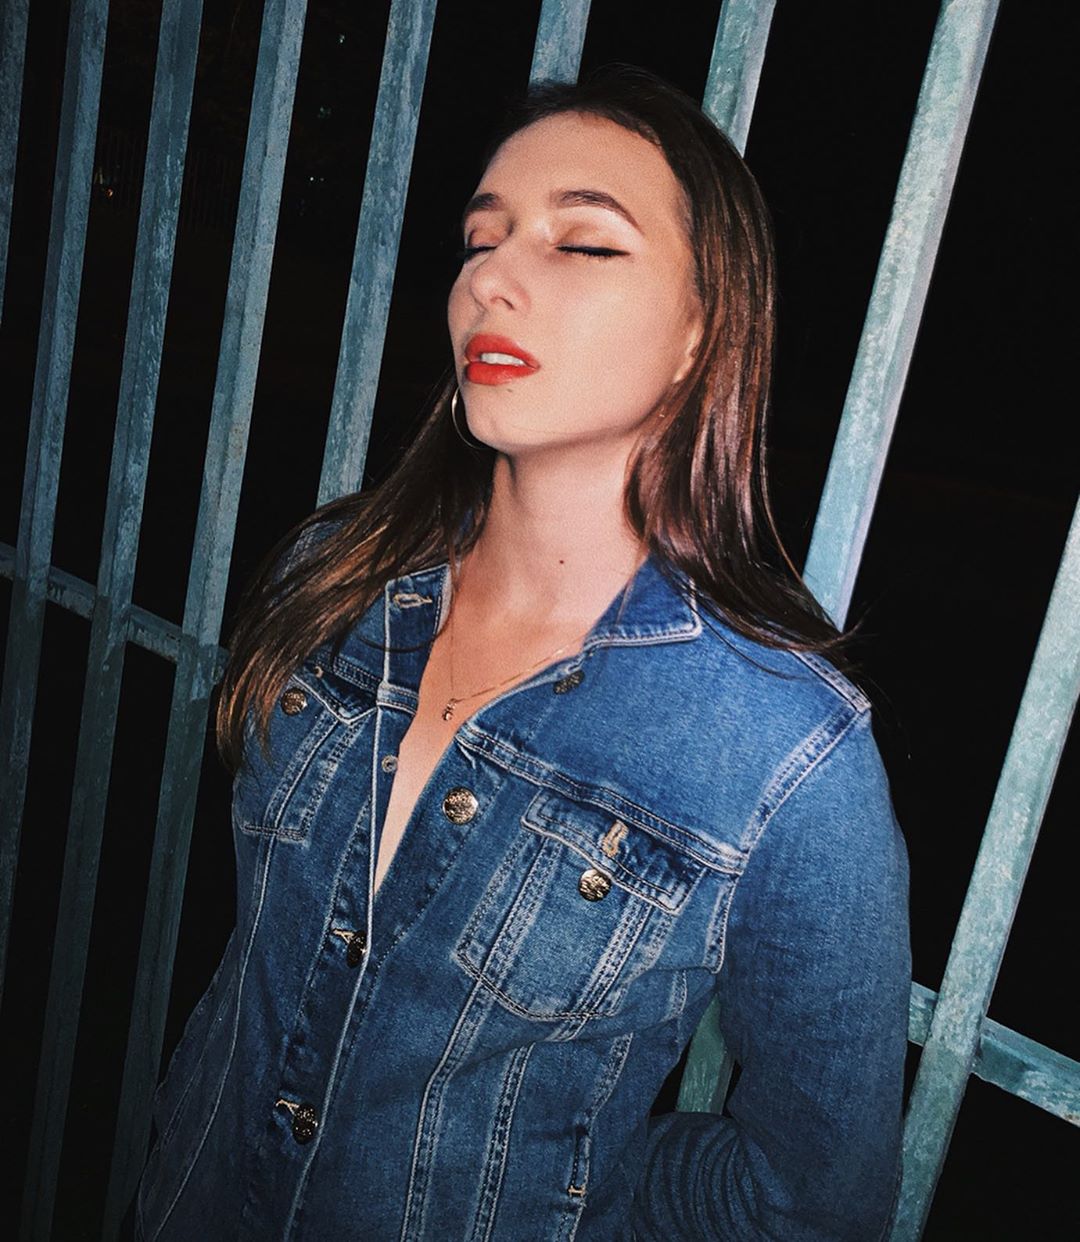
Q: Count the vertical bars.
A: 9